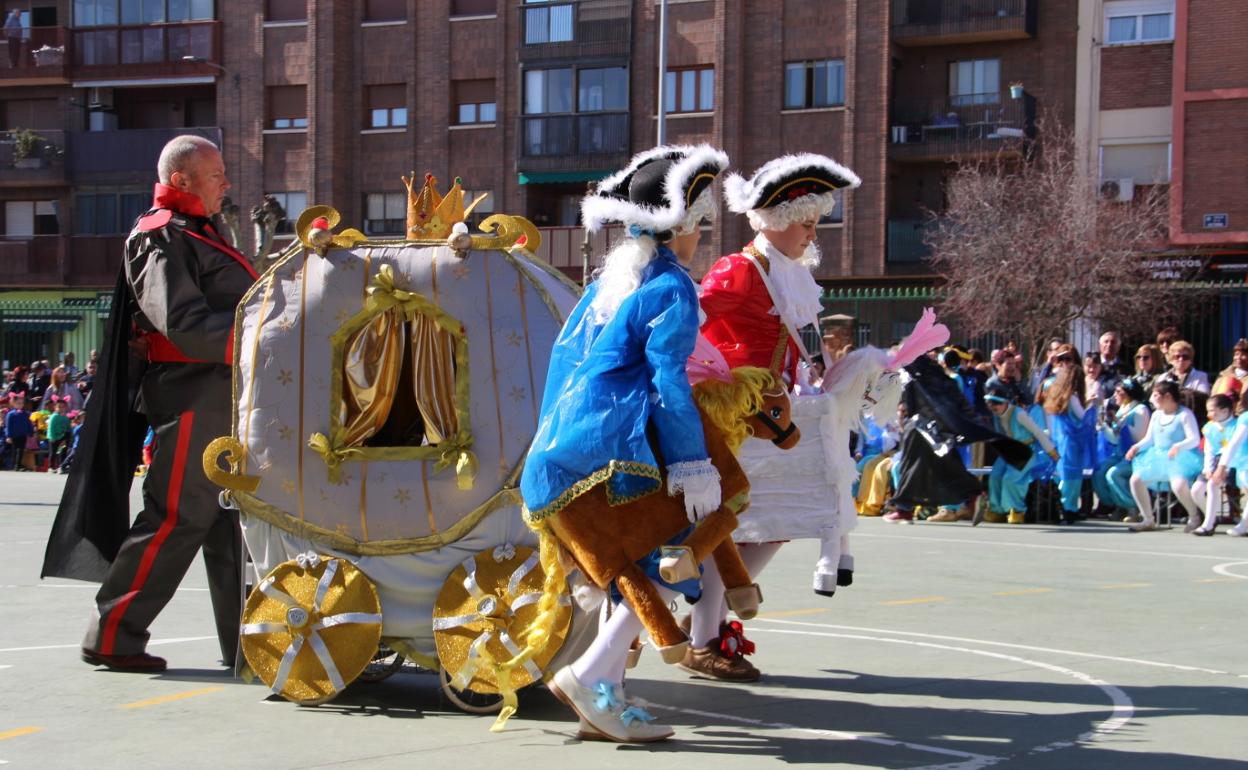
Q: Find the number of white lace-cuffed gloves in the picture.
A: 1